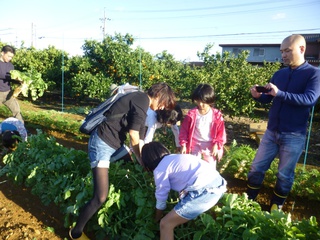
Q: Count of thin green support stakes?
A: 3